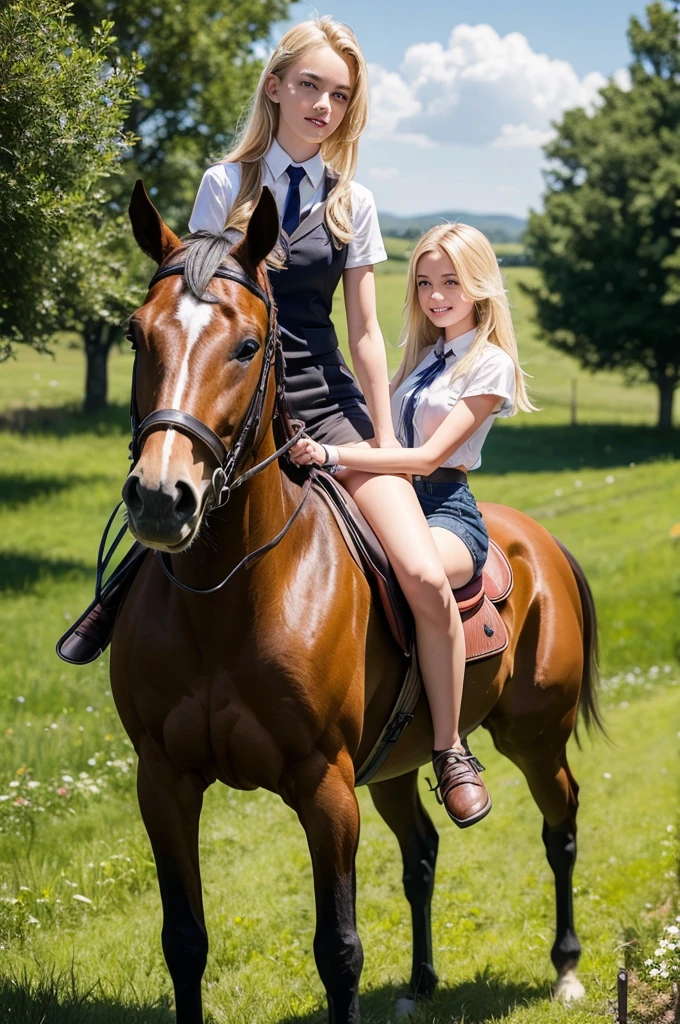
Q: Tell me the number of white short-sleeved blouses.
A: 2